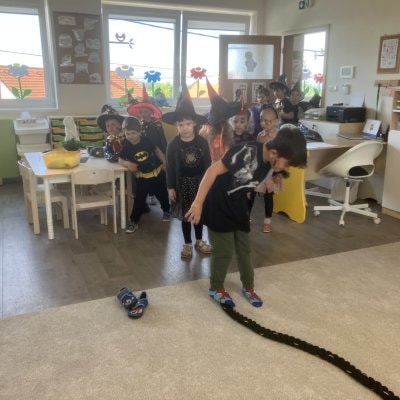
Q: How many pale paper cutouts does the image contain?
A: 11